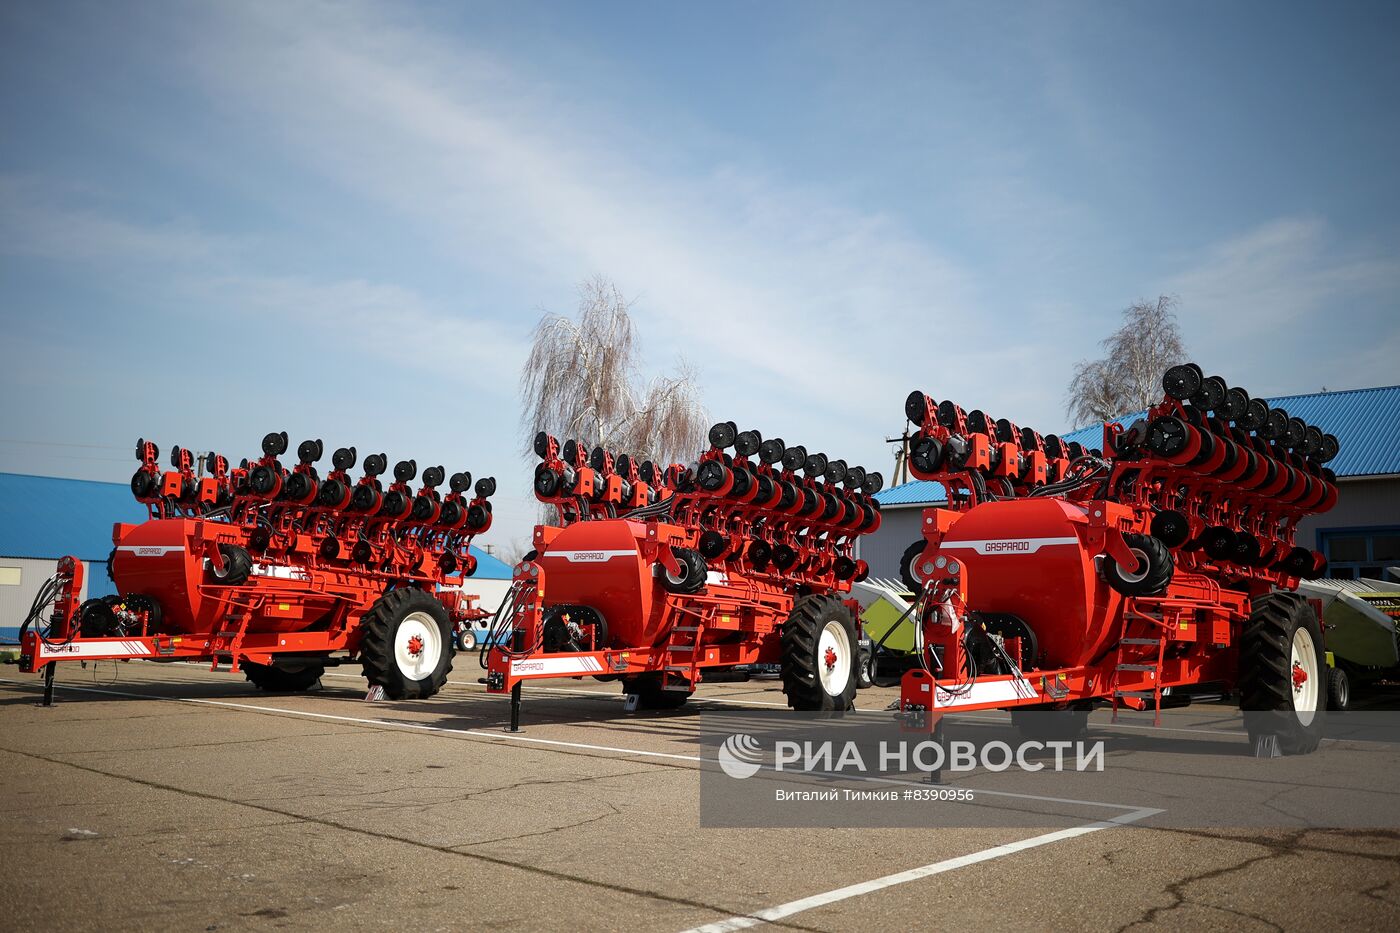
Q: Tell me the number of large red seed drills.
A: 3